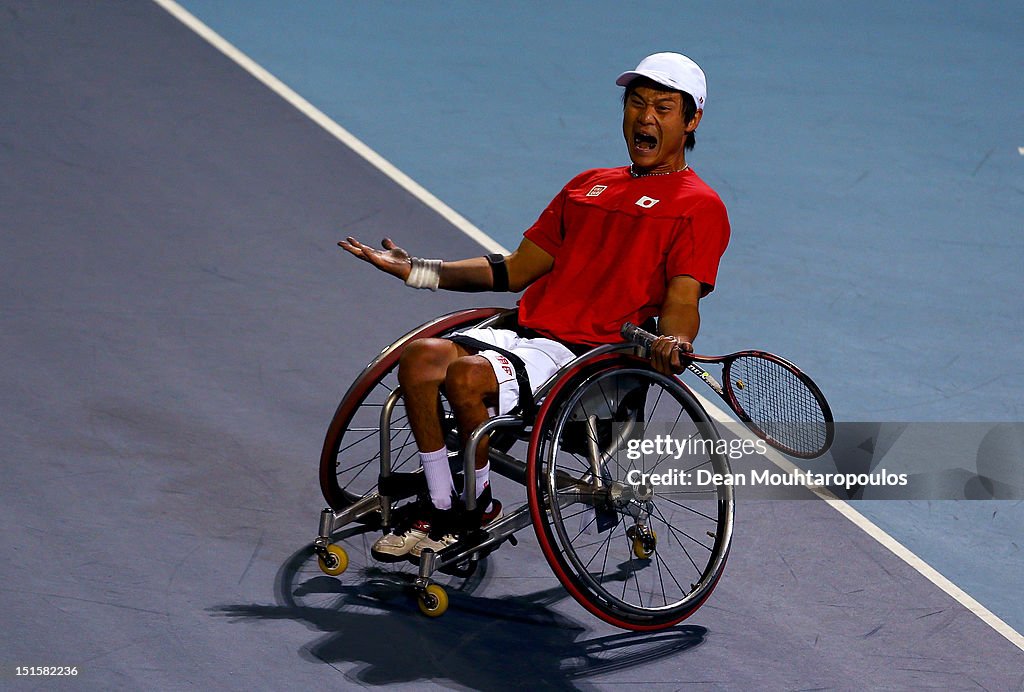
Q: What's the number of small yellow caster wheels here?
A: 3